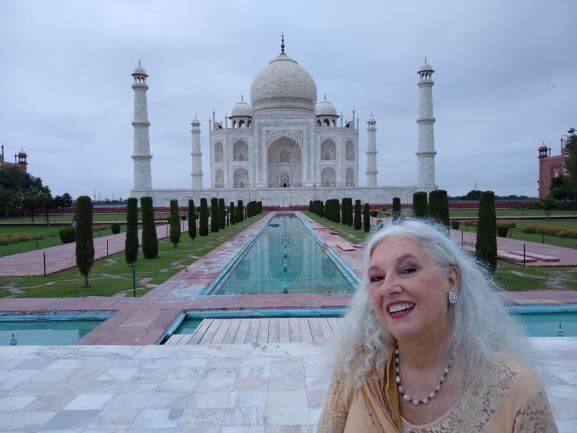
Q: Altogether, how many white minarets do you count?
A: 4